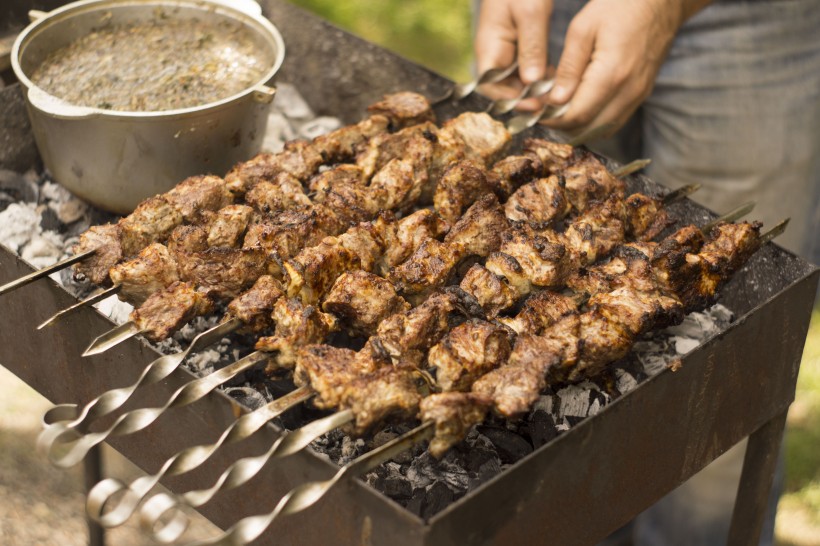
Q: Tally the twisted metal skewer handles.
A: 8